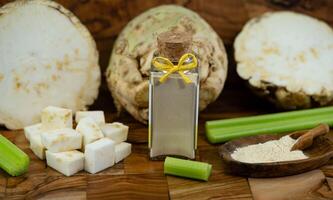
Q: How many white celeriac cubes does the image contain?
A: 10